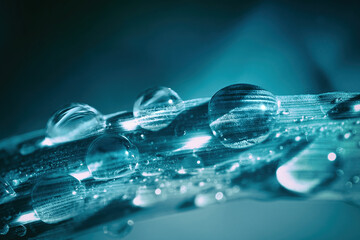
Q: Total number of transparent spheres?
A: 5